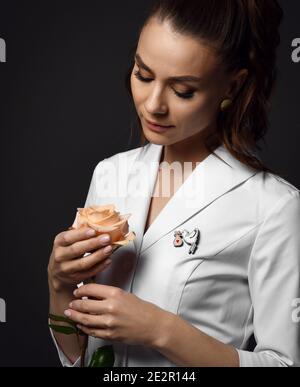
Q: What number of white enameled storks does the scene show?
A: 1